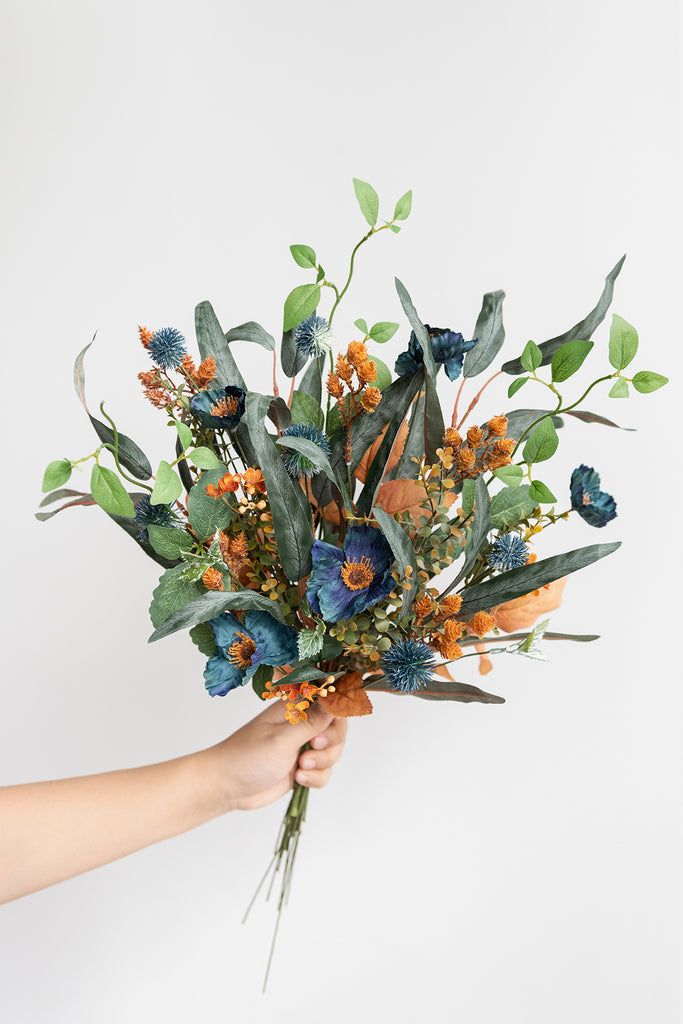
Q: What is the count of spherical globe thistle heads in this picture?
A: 6